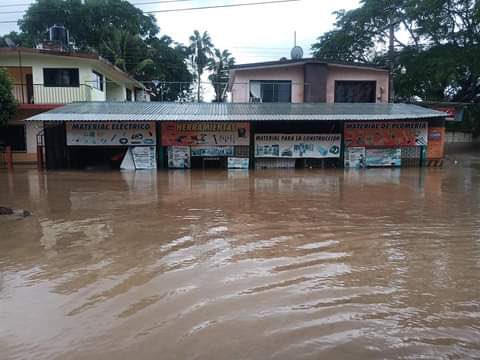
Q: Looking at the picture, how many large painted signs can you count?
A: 4